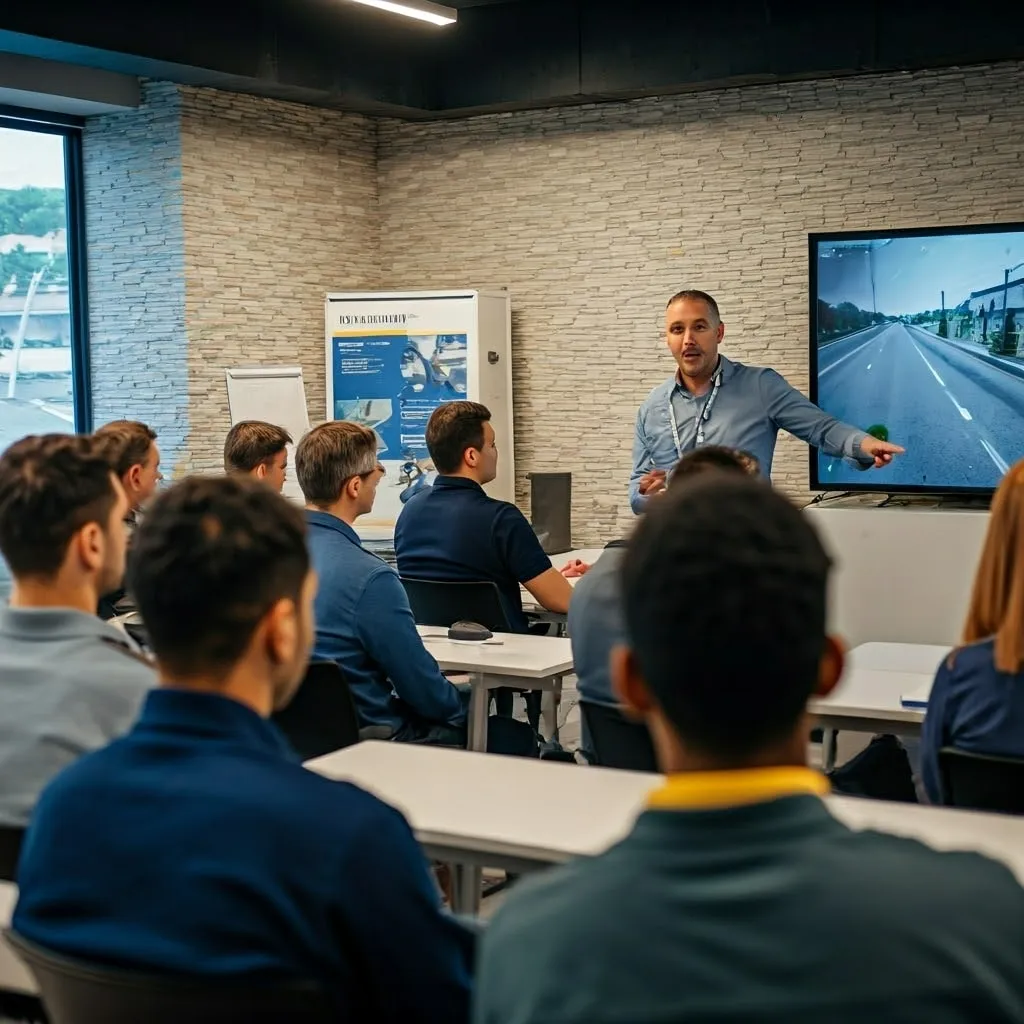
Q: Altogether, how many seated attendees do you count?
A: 9